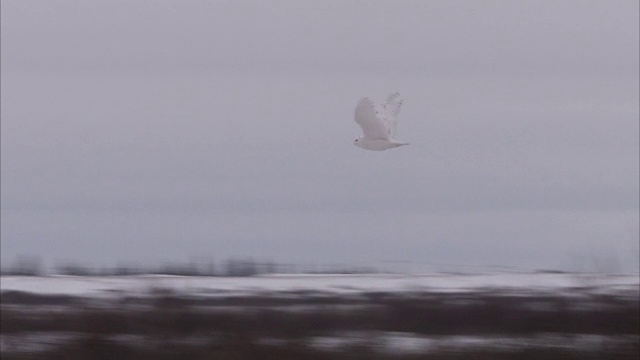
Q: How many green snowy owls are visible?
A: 0